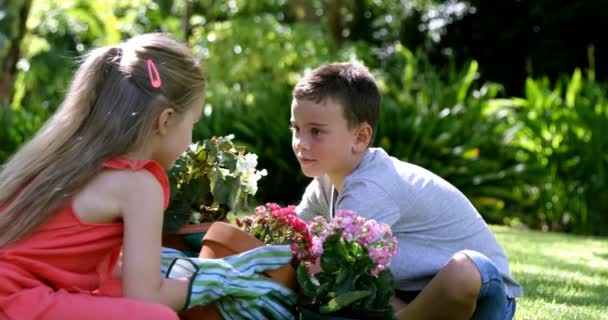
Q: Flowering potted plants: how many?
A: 3